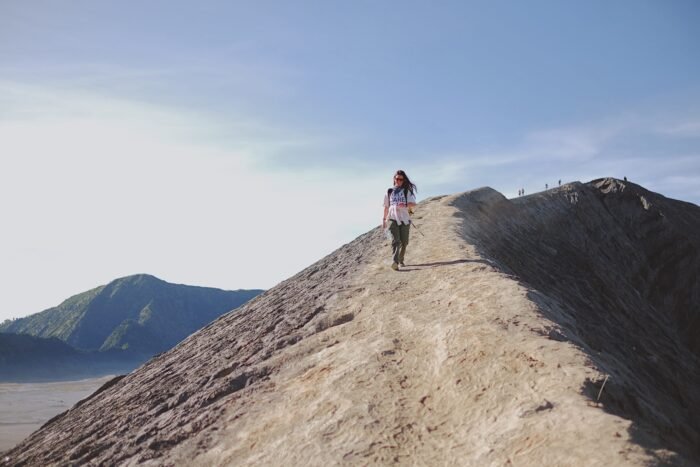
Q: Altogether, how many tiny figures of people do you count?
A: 5